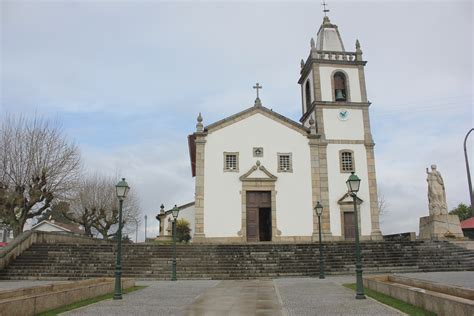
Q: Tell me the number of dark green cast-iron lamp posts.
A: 4